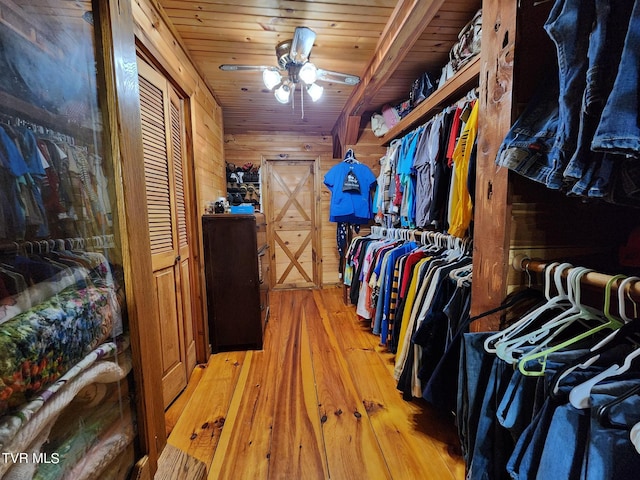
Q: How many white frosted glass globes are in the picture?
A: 4